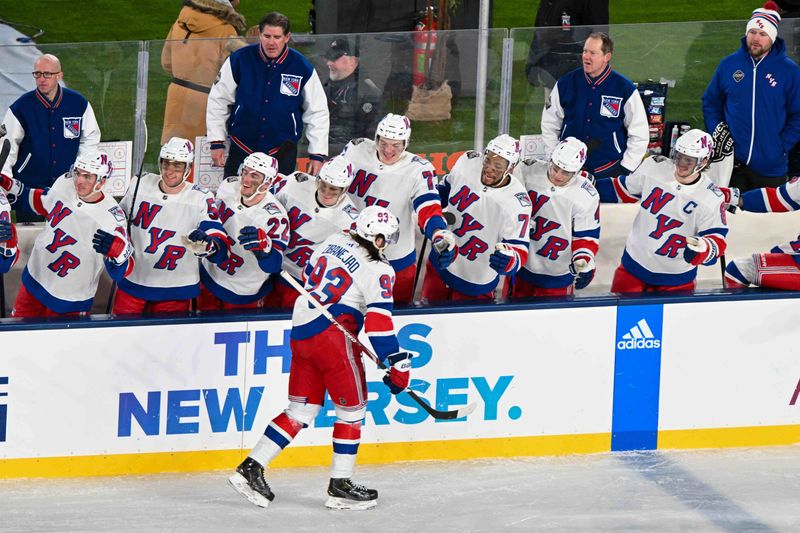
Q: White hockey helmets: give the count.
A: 9